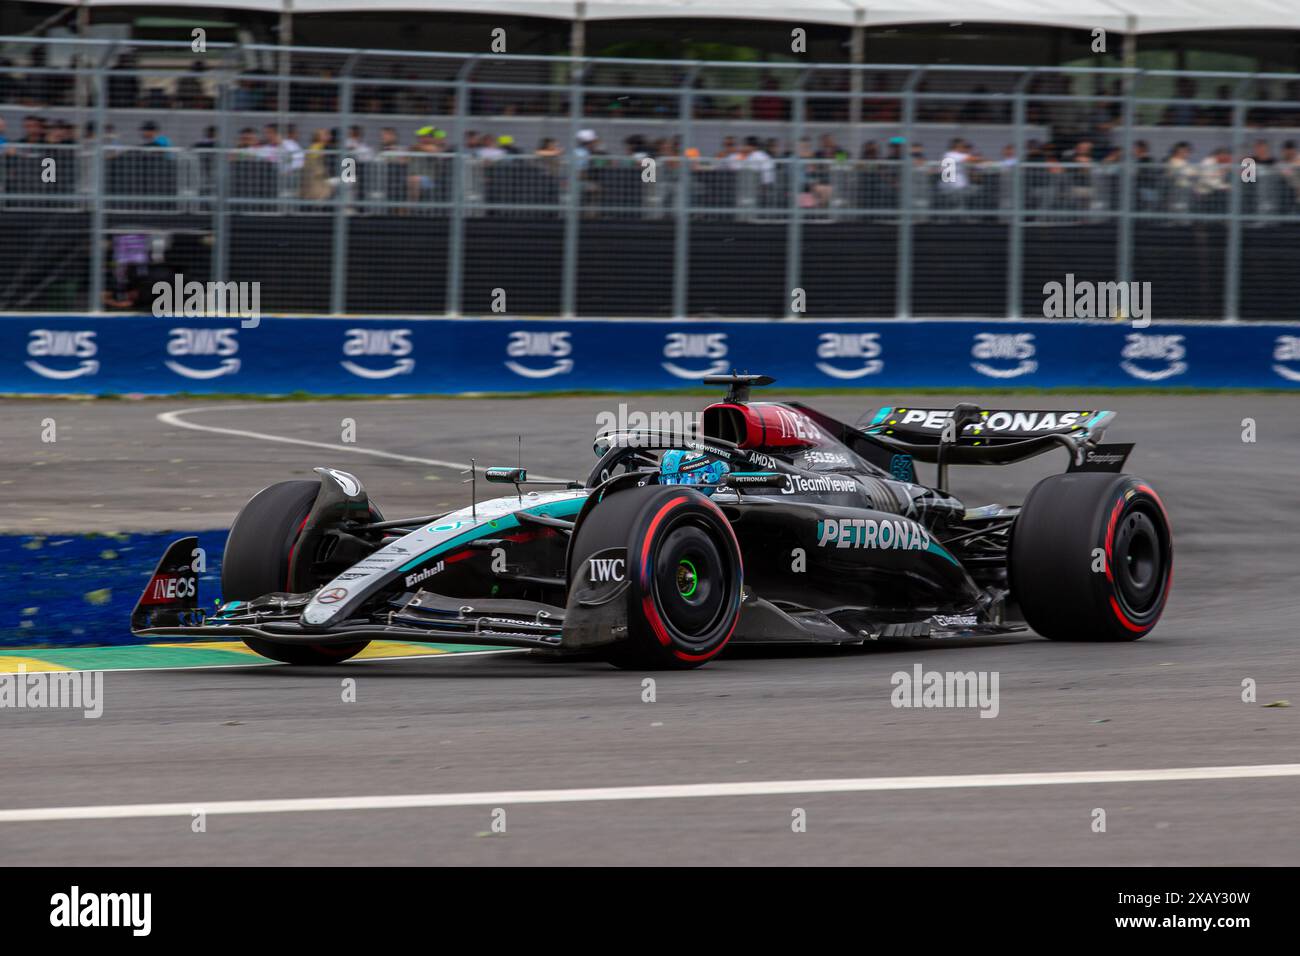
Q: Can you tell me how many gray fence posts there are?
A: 11